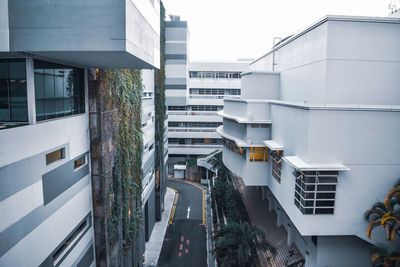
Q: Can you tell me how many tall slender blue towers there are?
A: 0